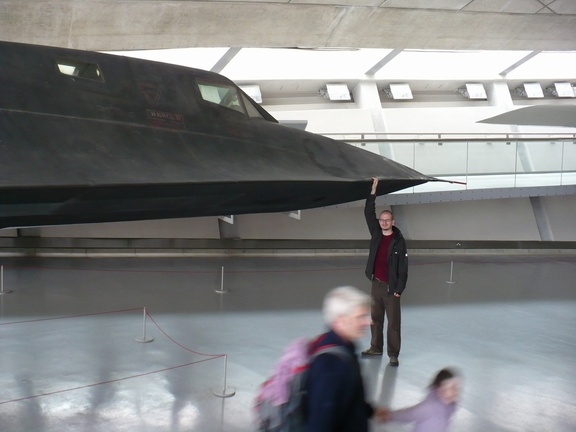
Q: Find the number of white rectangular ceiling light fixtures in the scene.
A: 6